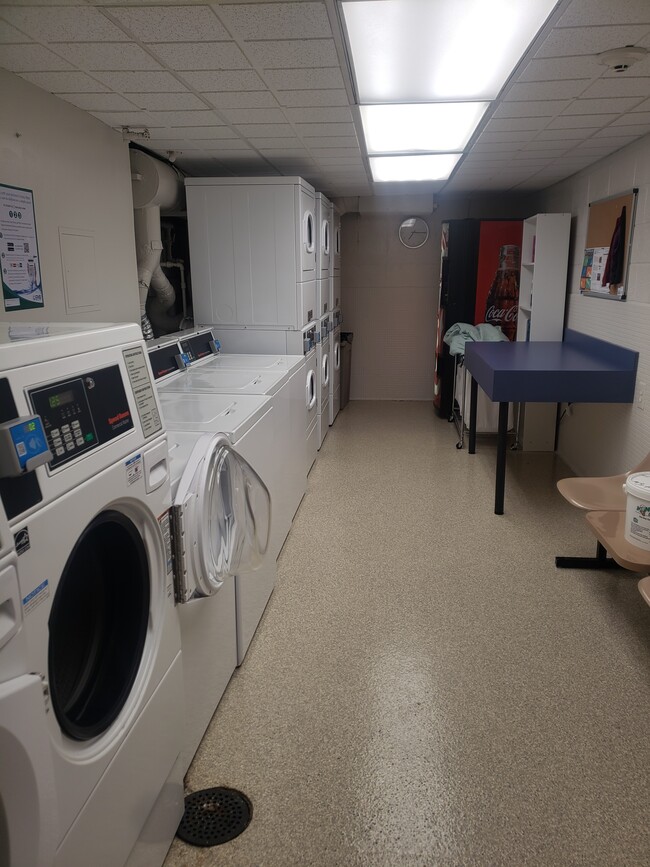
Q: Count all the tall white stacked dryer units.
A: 3